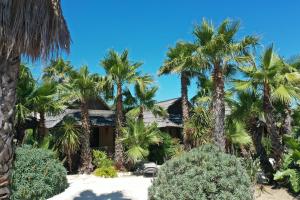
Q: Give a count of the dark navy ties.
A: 0